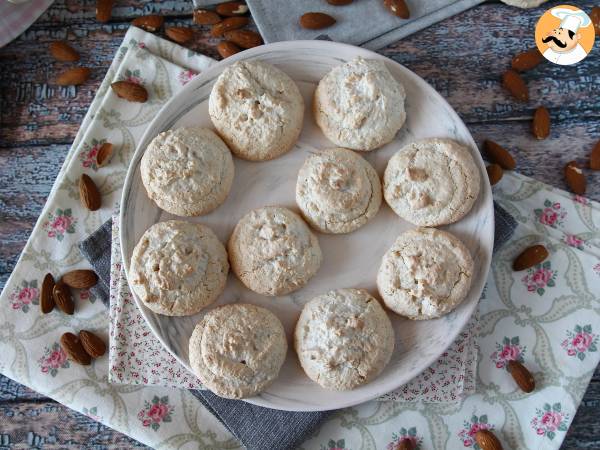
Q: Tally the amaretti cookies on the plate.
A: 10